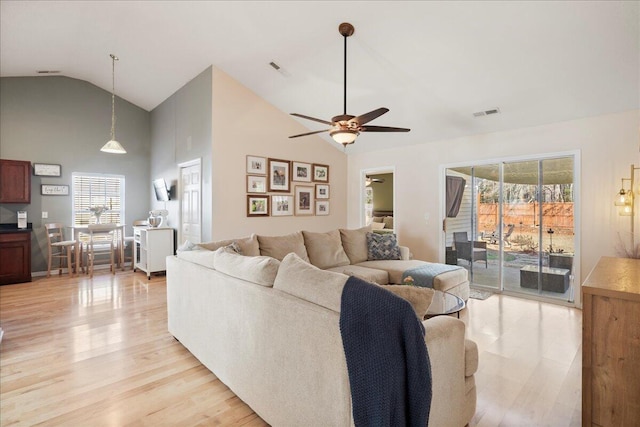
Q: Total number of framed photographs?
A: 10